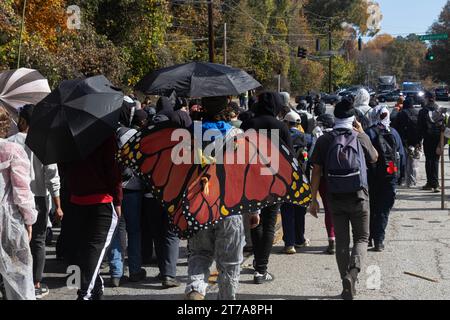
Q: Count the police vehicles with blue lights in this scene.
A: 1